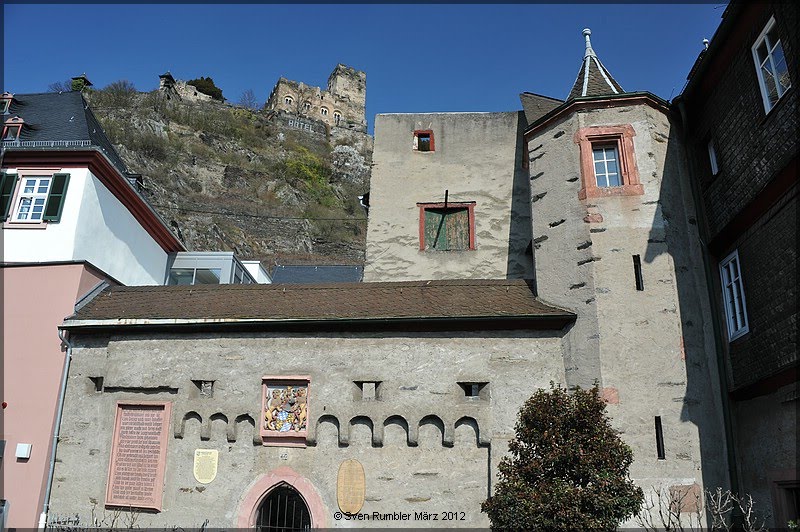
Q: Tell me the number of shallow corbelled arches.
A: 8